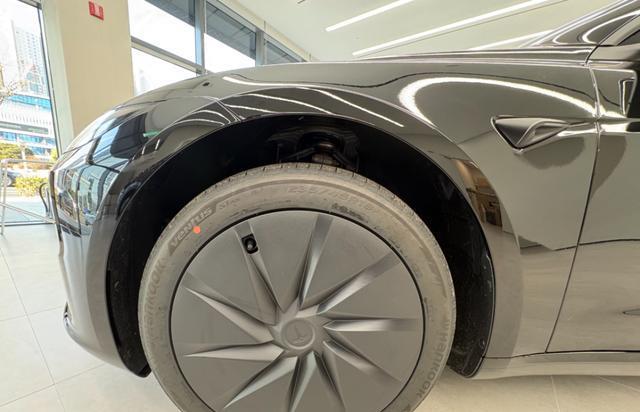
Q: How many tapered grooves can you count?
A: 10